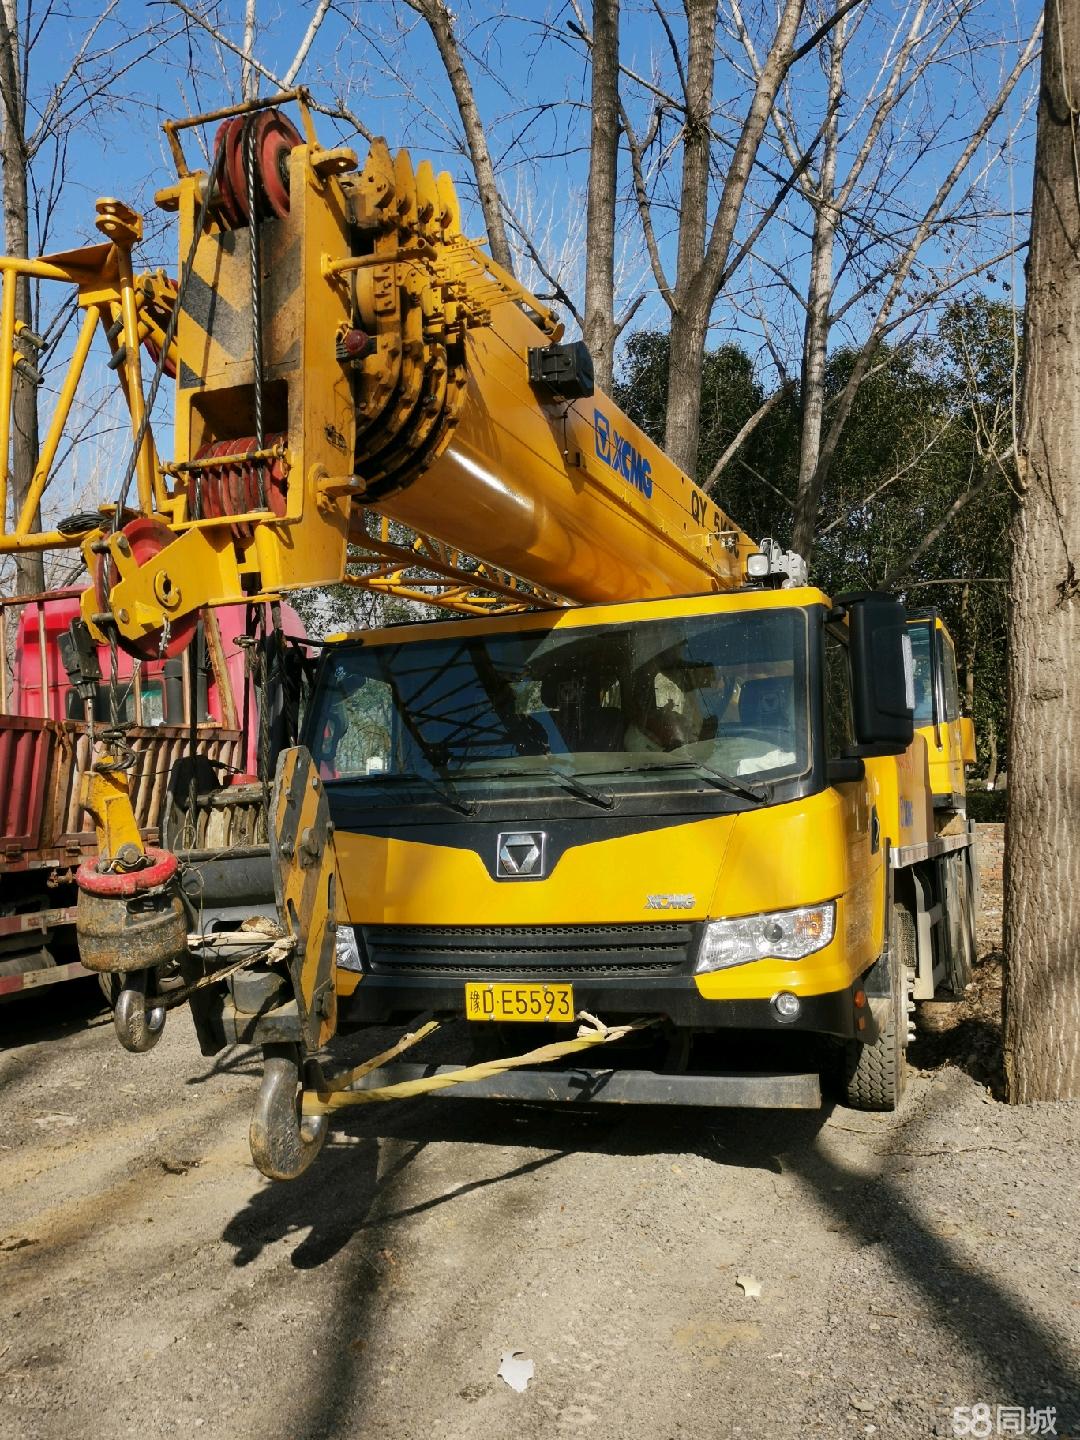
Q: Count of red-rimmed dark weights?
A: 1